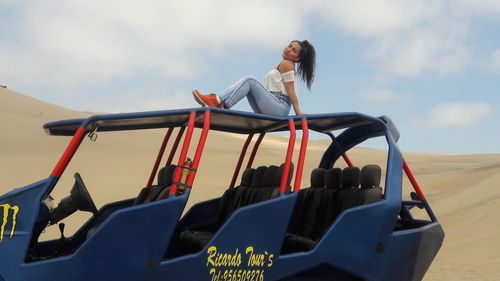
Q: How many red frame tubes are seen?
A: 11